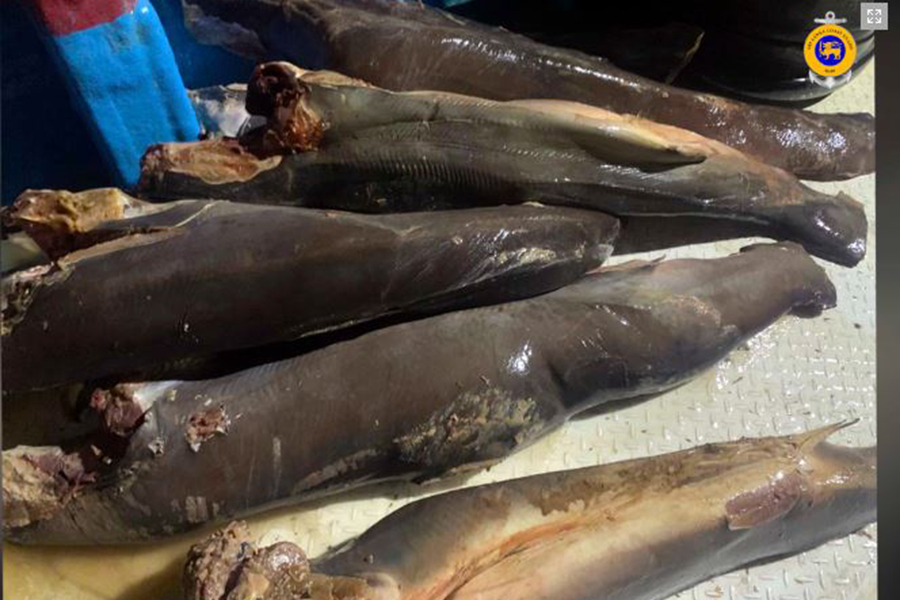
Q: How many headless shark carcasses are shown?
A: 5